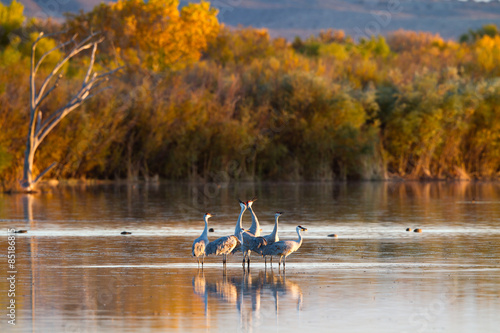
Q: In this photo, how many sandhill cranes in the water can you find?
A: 6